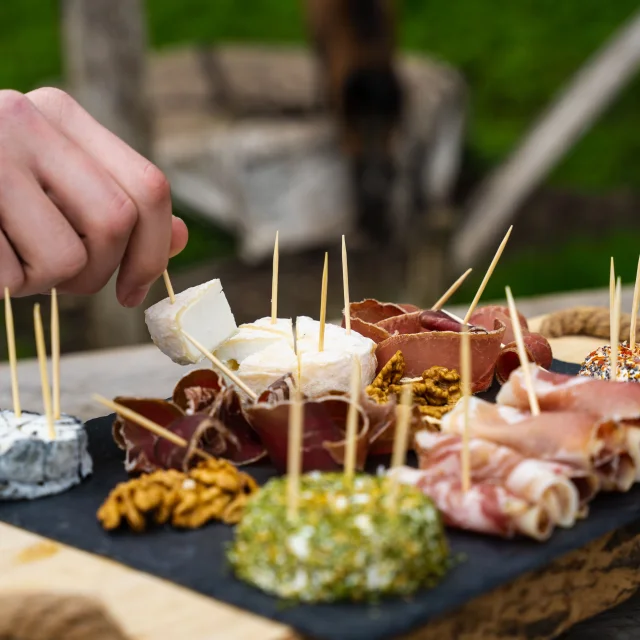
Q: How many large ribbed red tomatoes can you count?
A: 0